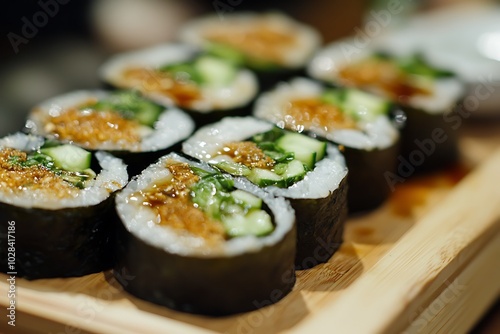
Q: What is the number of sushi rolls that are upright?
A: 8